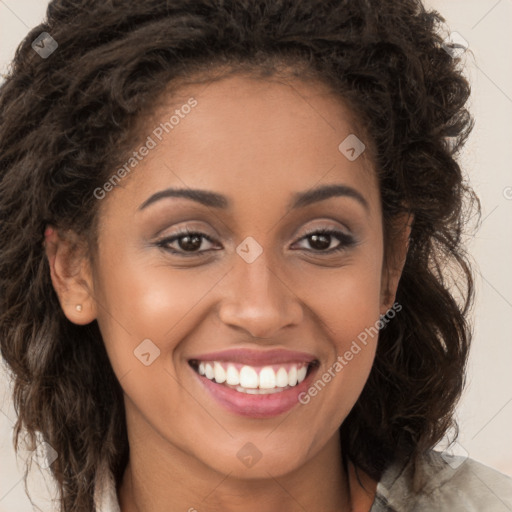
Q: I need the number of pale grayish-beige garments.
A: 1